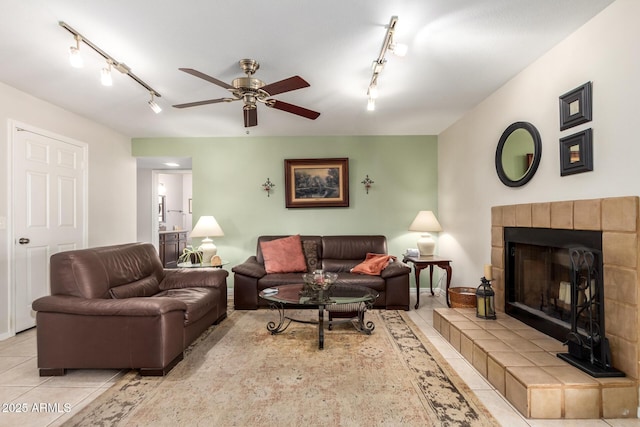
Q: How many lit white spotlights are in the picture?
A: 6